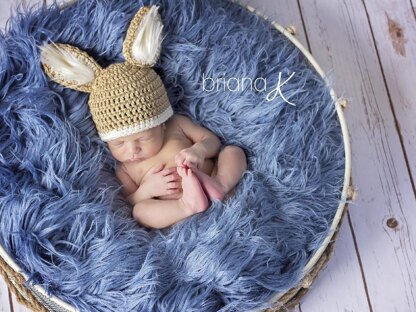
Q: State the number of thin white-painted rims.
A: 1